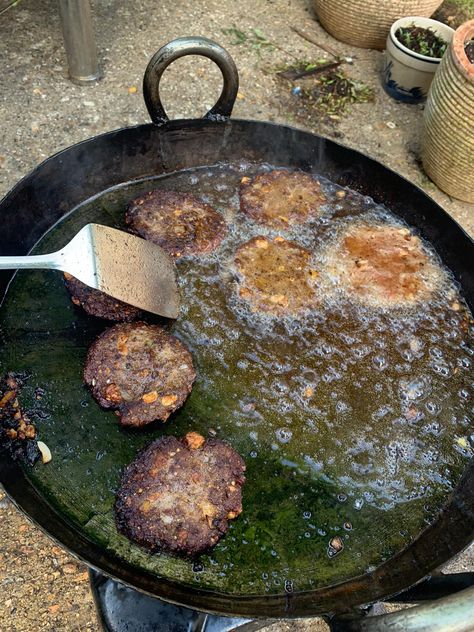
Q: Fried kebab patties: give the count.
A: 7